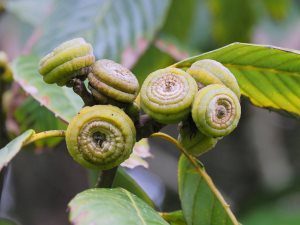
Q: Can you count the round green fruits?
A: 6